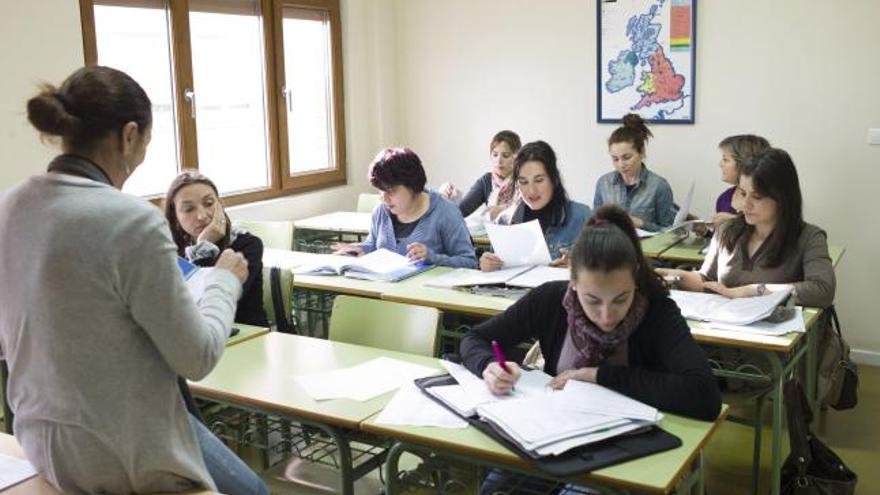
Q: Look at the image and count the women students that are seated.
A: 8